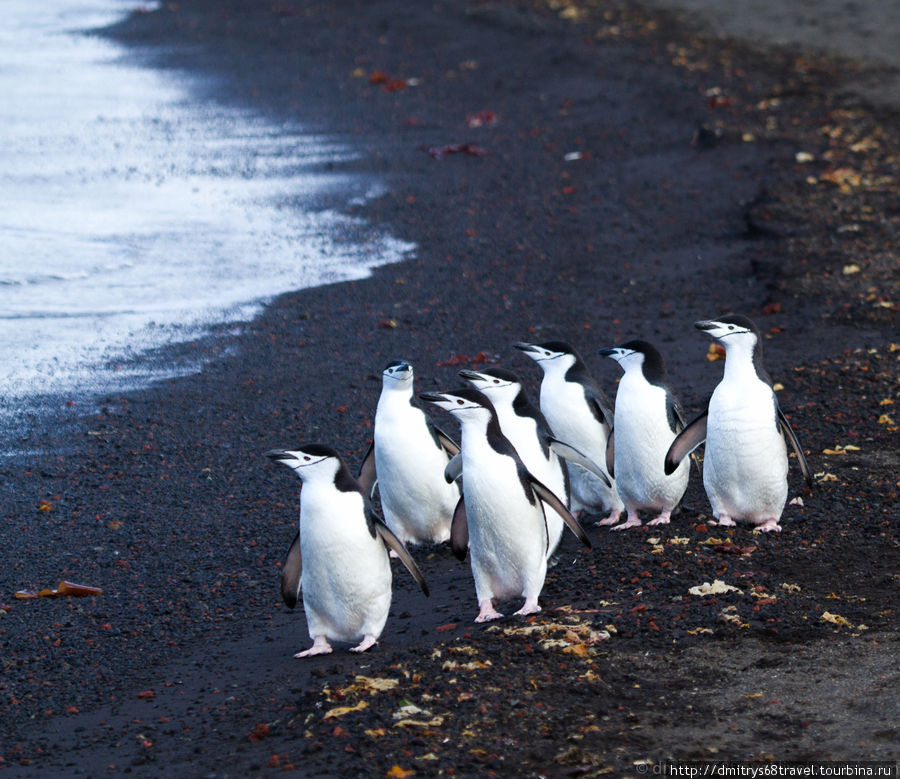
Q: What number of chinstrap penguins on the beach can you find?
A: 7